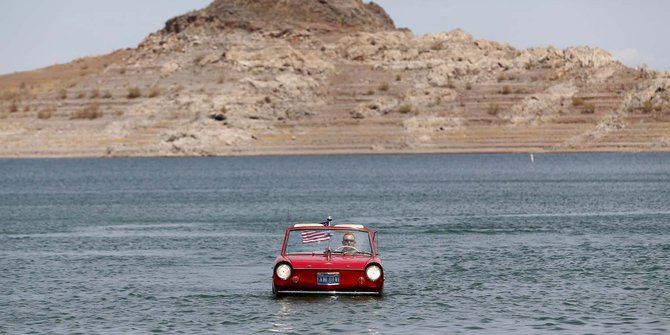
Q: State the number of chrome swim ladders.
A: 0